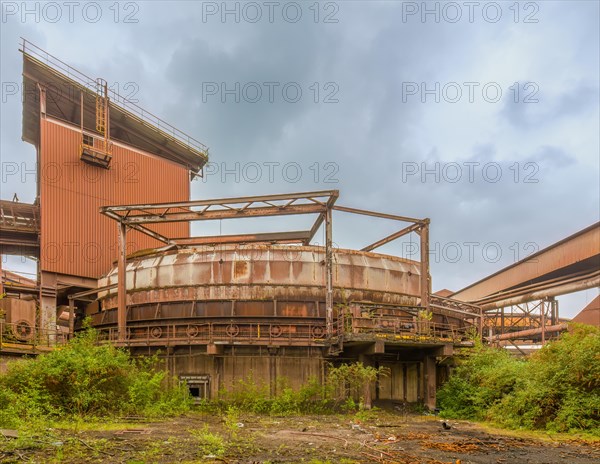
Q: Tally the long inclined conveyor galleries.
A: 1